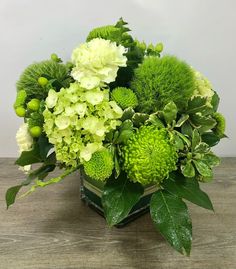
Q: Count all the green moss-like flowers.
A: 2